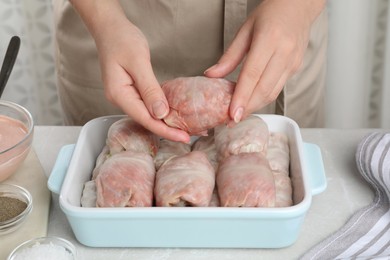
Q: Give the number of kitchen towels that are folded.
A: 1